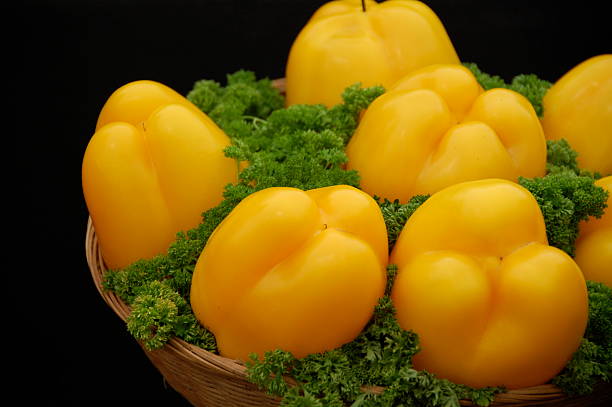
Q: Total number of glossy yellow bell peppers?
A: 7